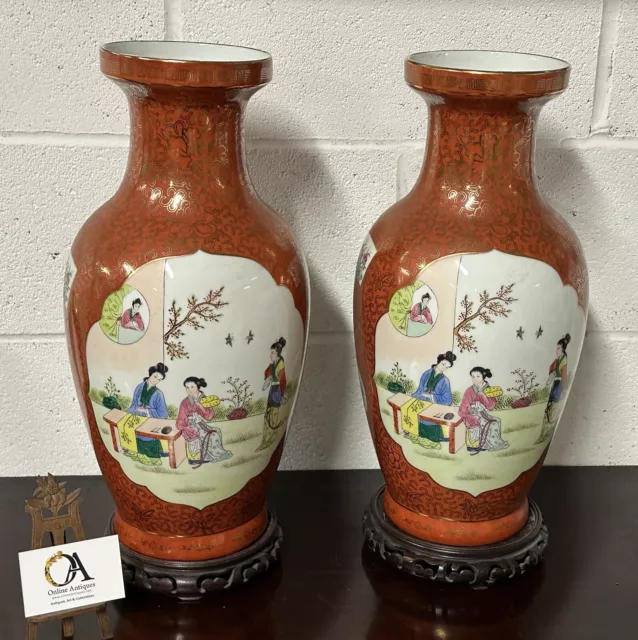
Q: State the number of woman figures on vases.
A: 8